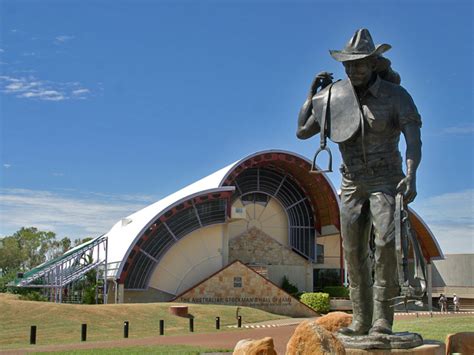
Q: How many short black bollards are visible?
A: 7